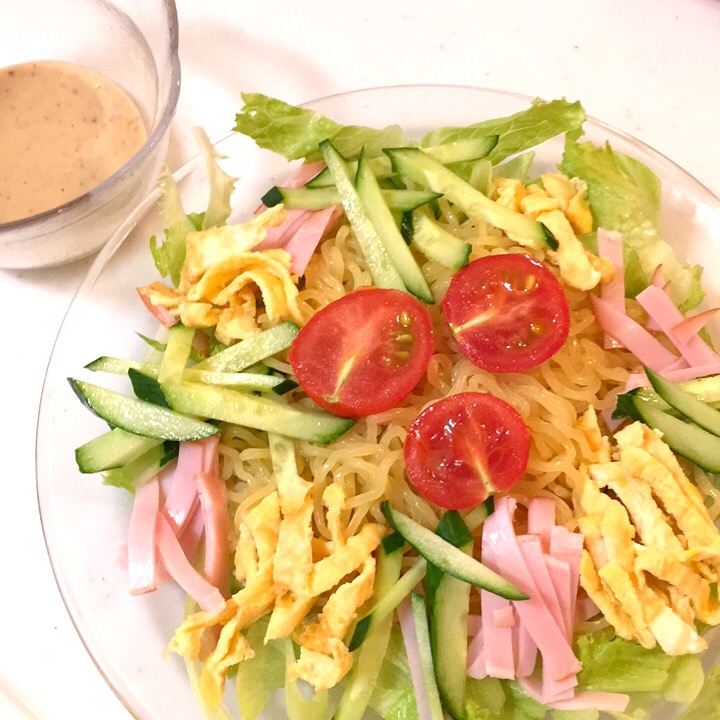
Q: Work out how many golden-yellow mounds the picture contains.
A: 4